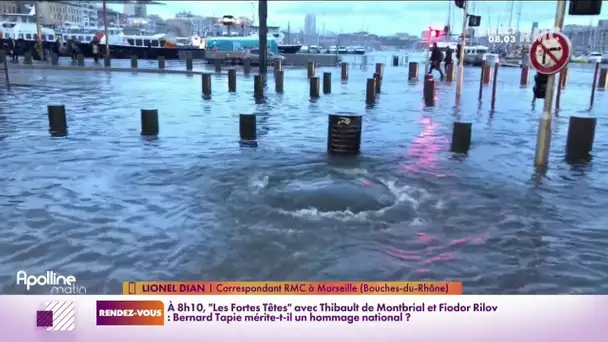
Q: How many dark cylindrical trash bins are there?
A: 1